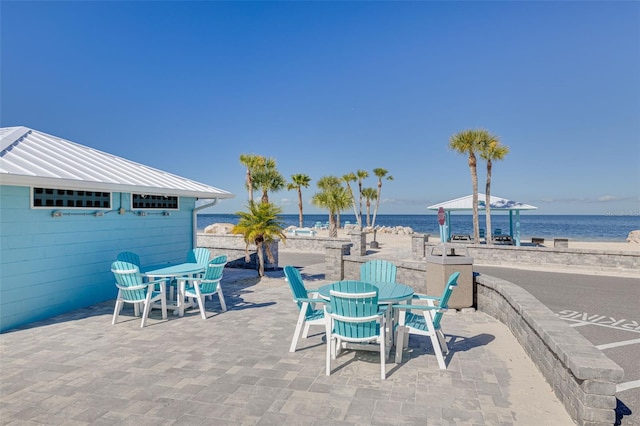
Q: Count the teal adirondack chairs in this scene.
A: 8